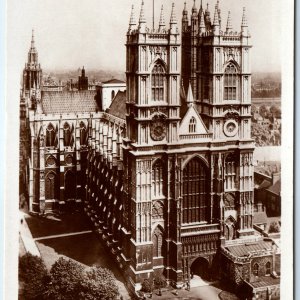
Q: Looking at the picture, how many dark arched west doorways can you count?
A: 1